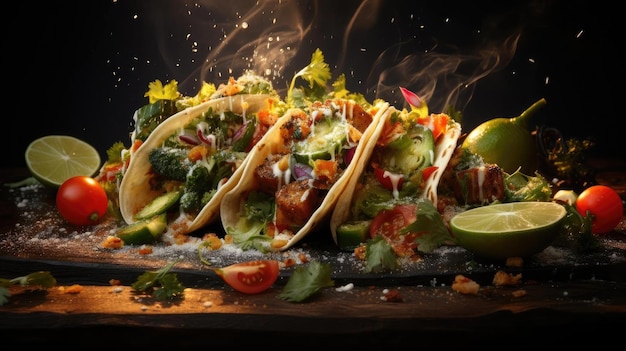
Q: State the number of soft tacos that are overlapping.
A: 3